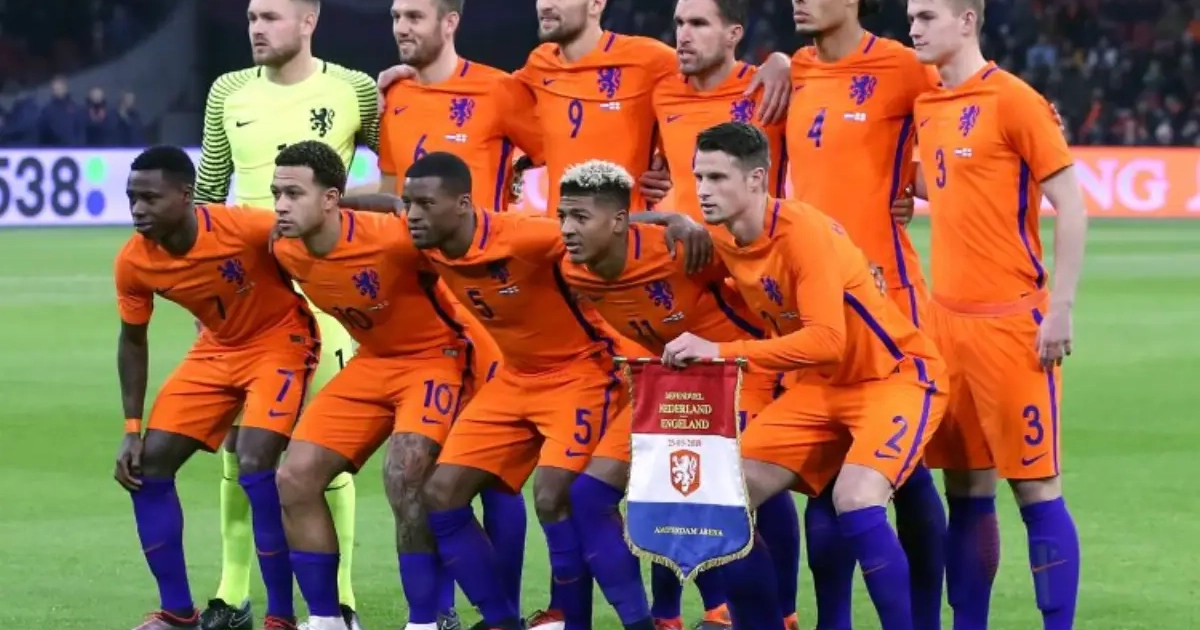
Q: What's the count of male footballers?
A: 11